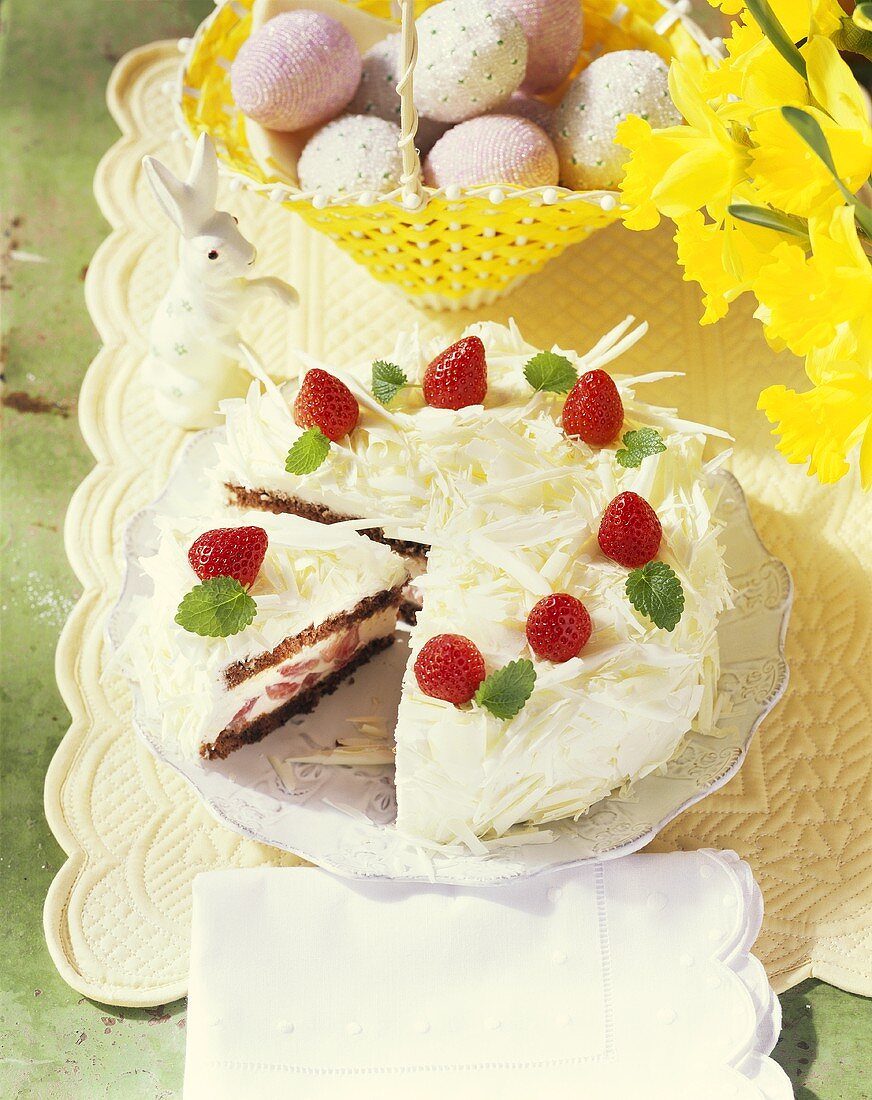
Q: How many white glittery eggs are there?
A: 4